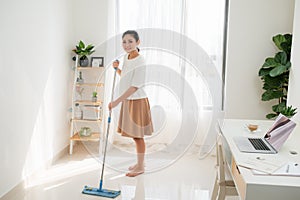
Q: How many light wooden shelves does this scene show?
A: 5